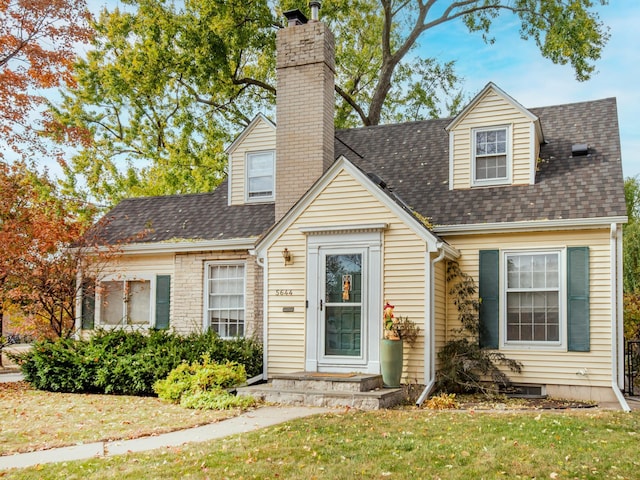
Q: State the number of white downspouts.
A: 3